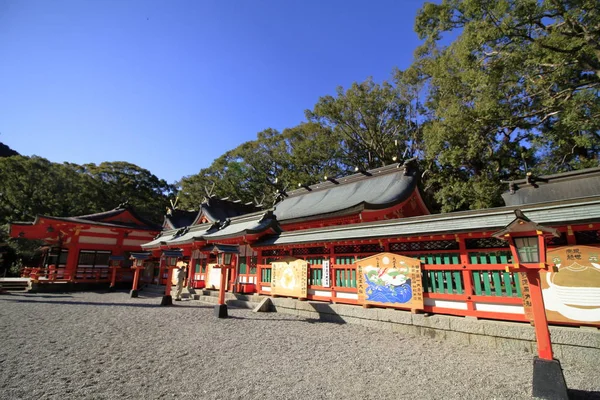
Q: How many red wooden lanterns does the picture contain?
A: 5